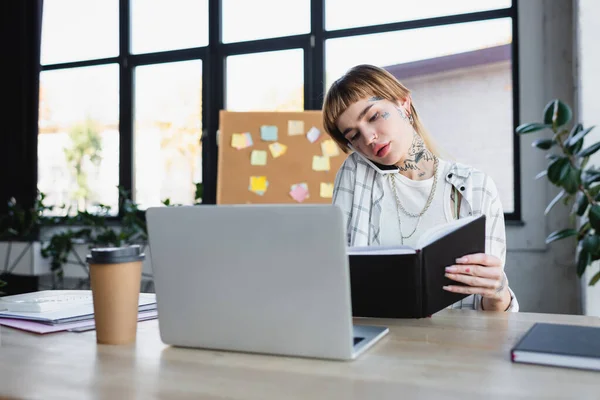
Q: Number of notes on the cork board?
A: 11